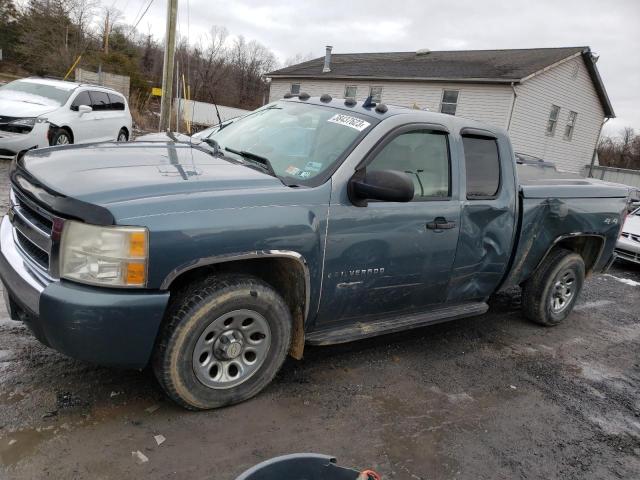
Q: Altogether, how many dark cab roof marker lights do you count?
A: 5